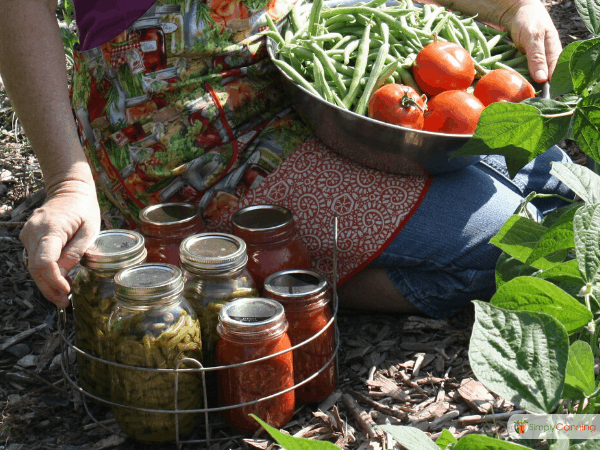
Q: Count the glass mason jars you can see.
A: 7